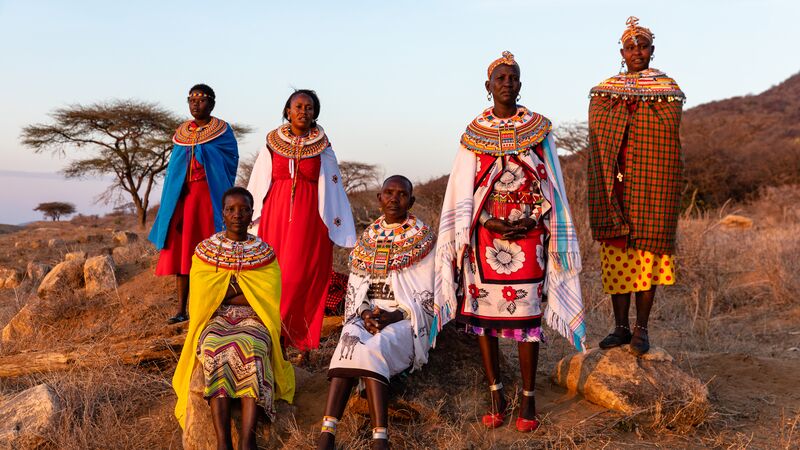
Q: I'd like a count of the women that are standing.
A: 4